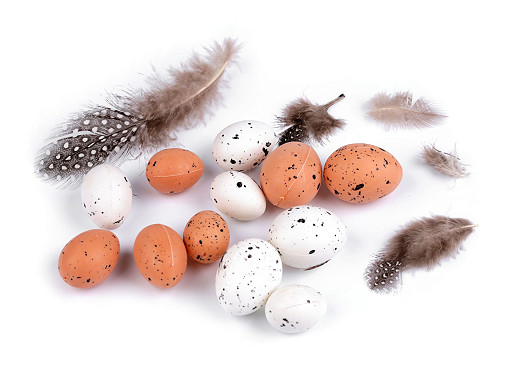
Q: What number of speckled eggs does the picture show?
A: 12